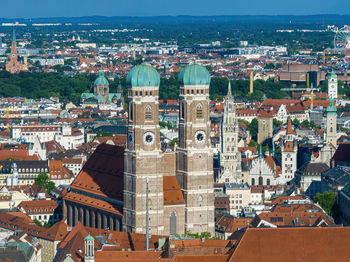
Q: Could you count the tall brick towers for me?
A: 2